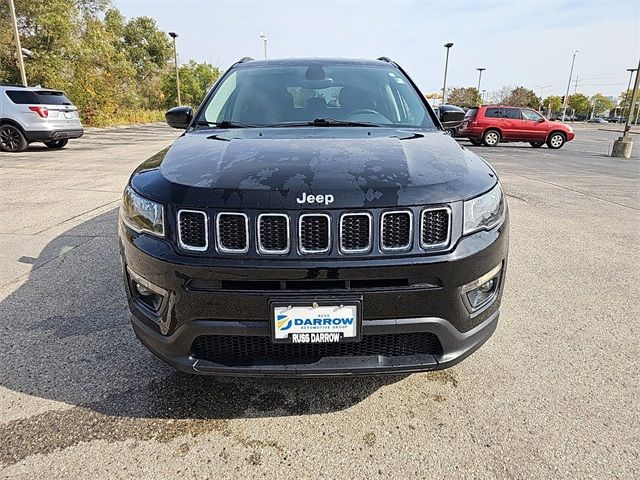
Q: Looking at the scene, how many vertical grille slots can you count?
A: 7